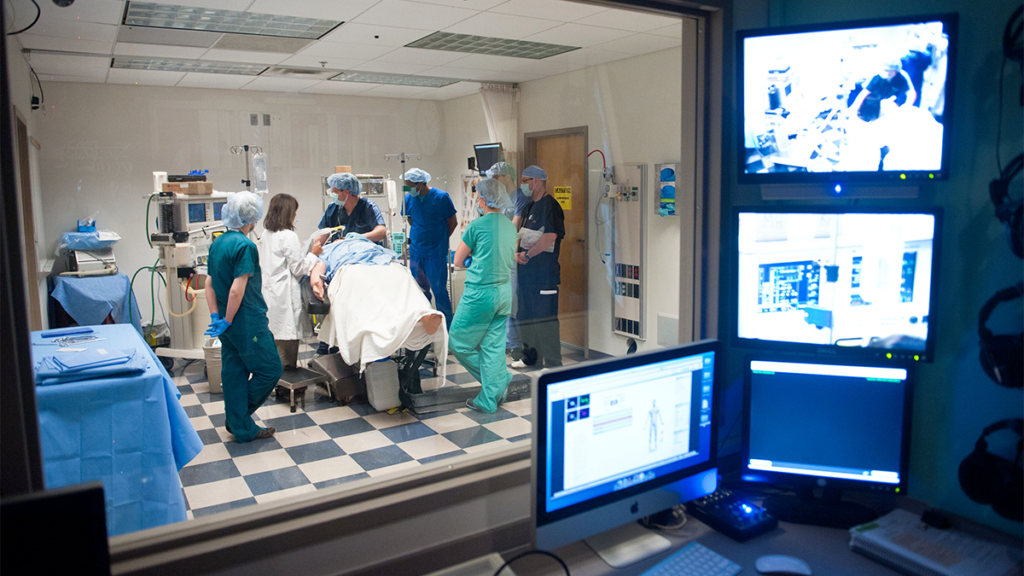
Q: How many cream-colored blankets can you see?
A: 1